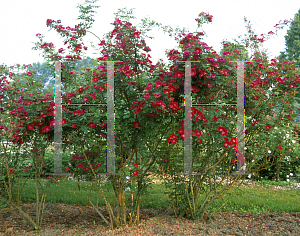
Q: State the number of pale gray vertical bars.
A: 4